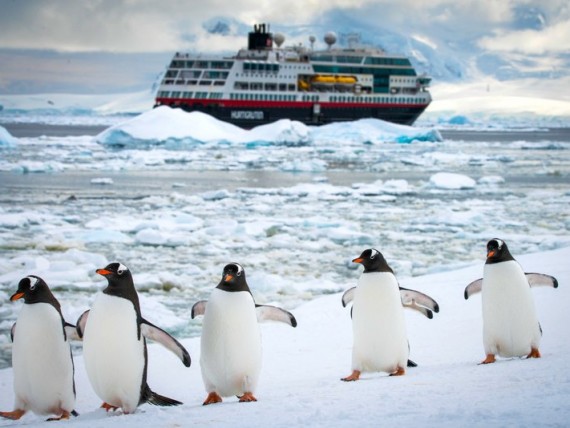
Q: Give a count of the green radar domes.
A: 0